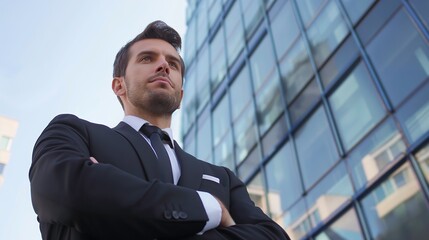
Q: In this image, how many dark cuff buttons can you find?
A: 3